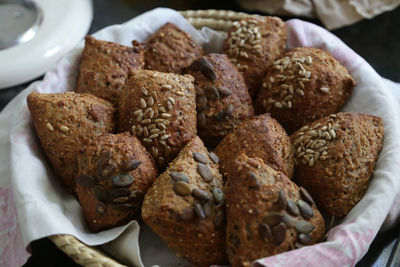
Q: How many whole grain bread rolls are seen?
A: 12